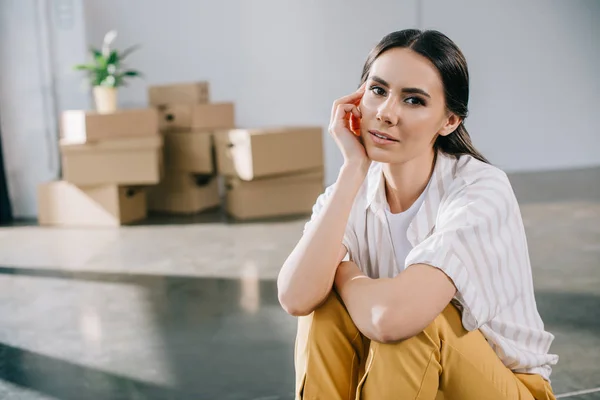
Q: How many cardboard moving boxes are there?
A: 9